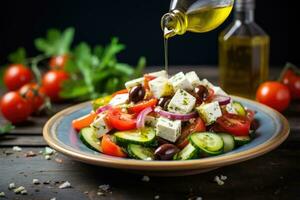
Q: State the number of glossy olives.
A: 4